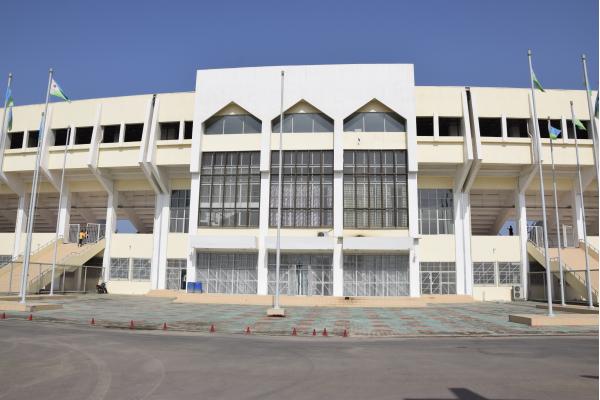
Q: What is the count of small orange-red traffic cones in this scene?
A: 11